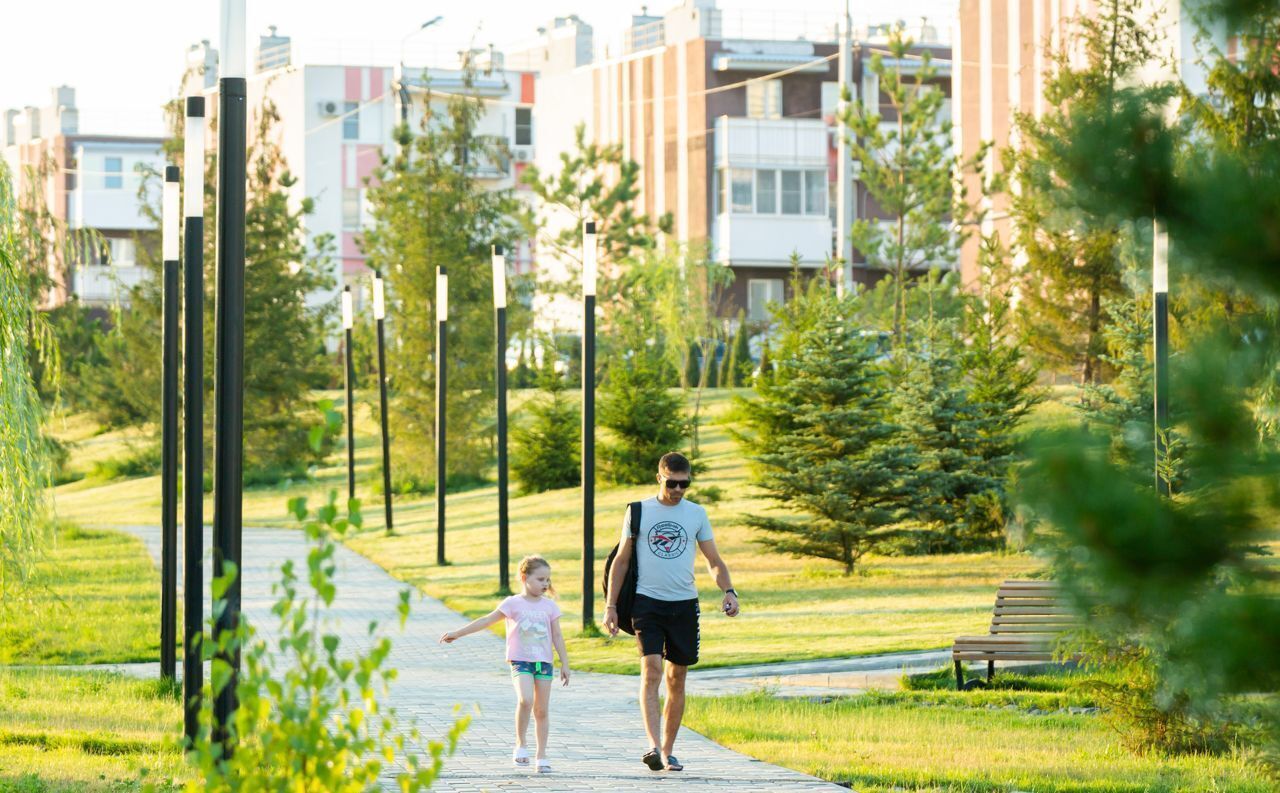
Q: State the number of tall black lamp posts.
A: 9